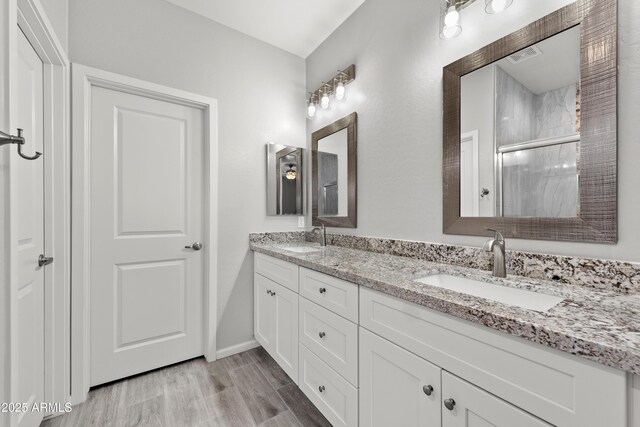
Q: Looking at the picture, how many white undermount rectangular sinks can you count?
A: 2